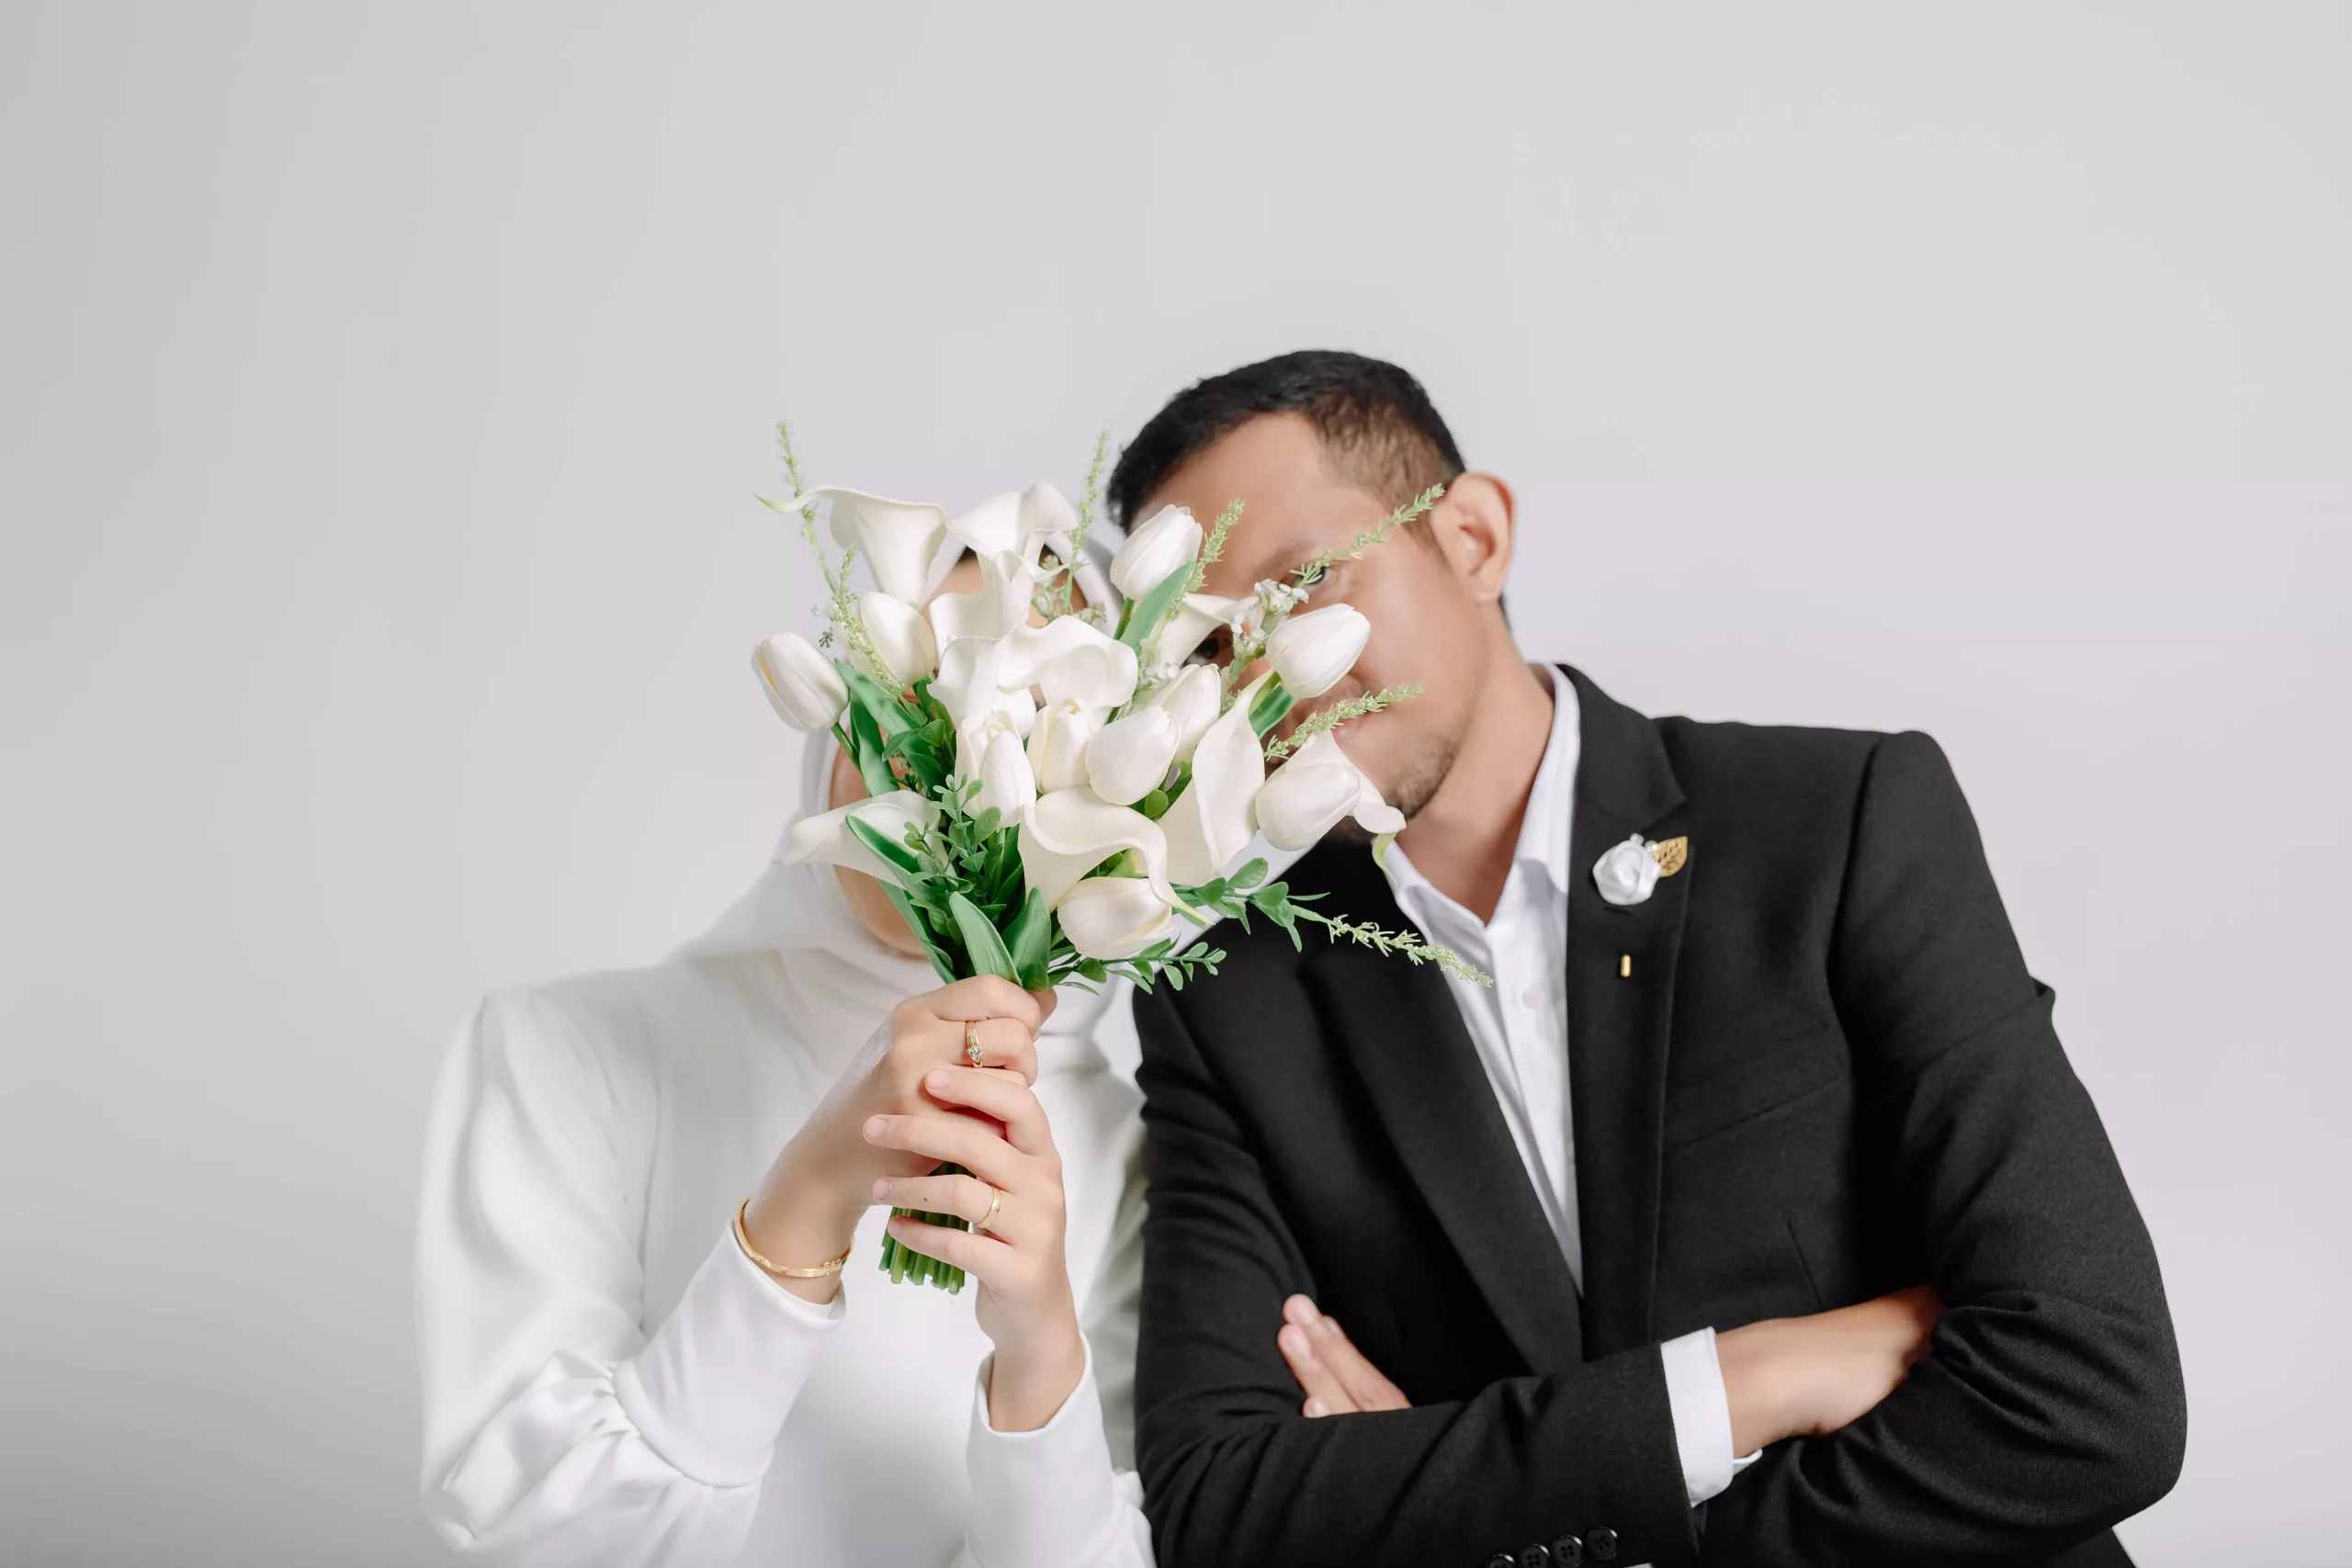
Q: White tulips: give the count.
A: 10